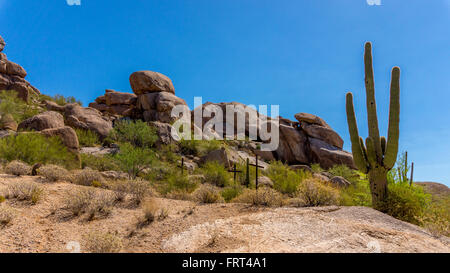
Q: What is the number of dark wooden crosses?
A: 3